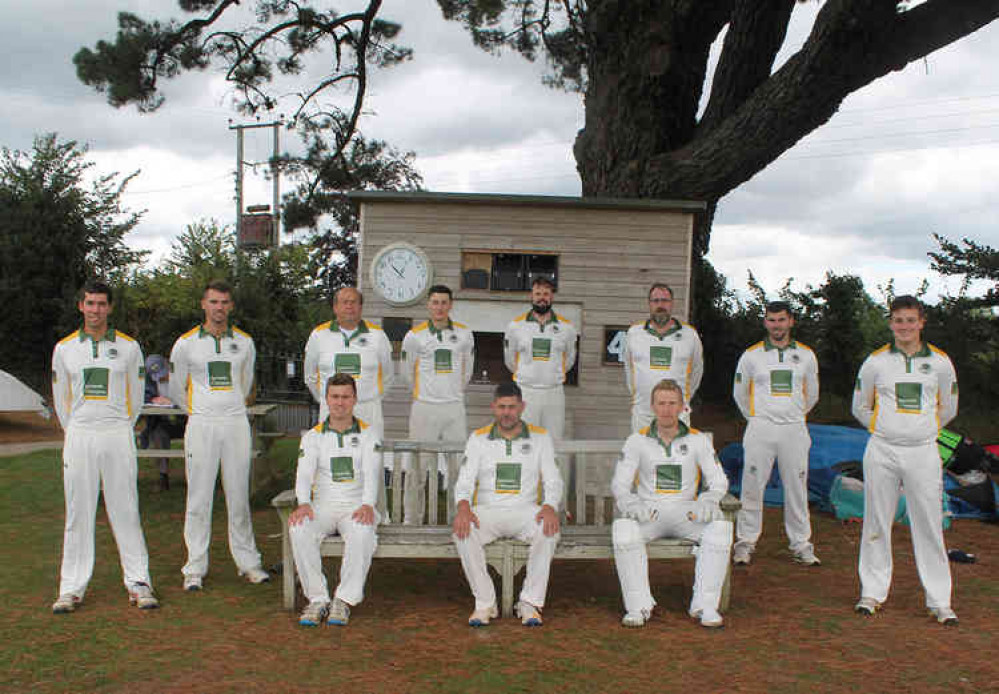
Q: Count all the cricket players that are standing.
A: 8